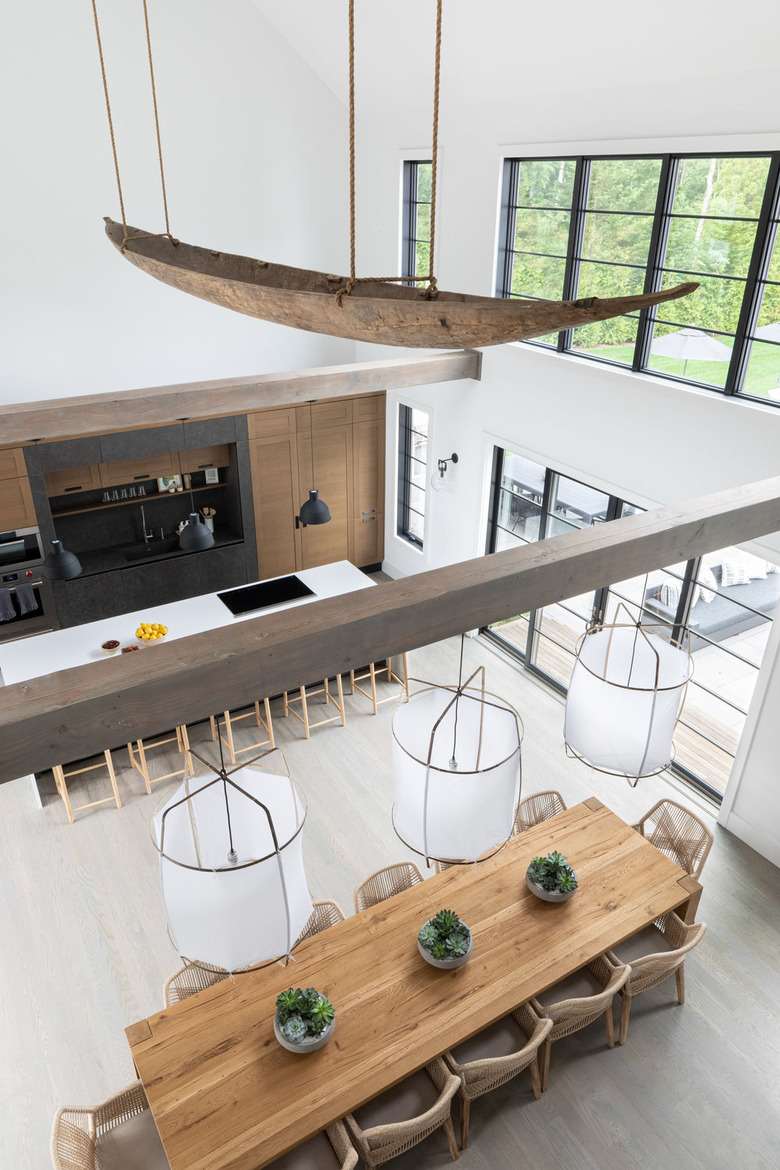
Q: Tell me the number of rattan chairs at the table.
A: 12